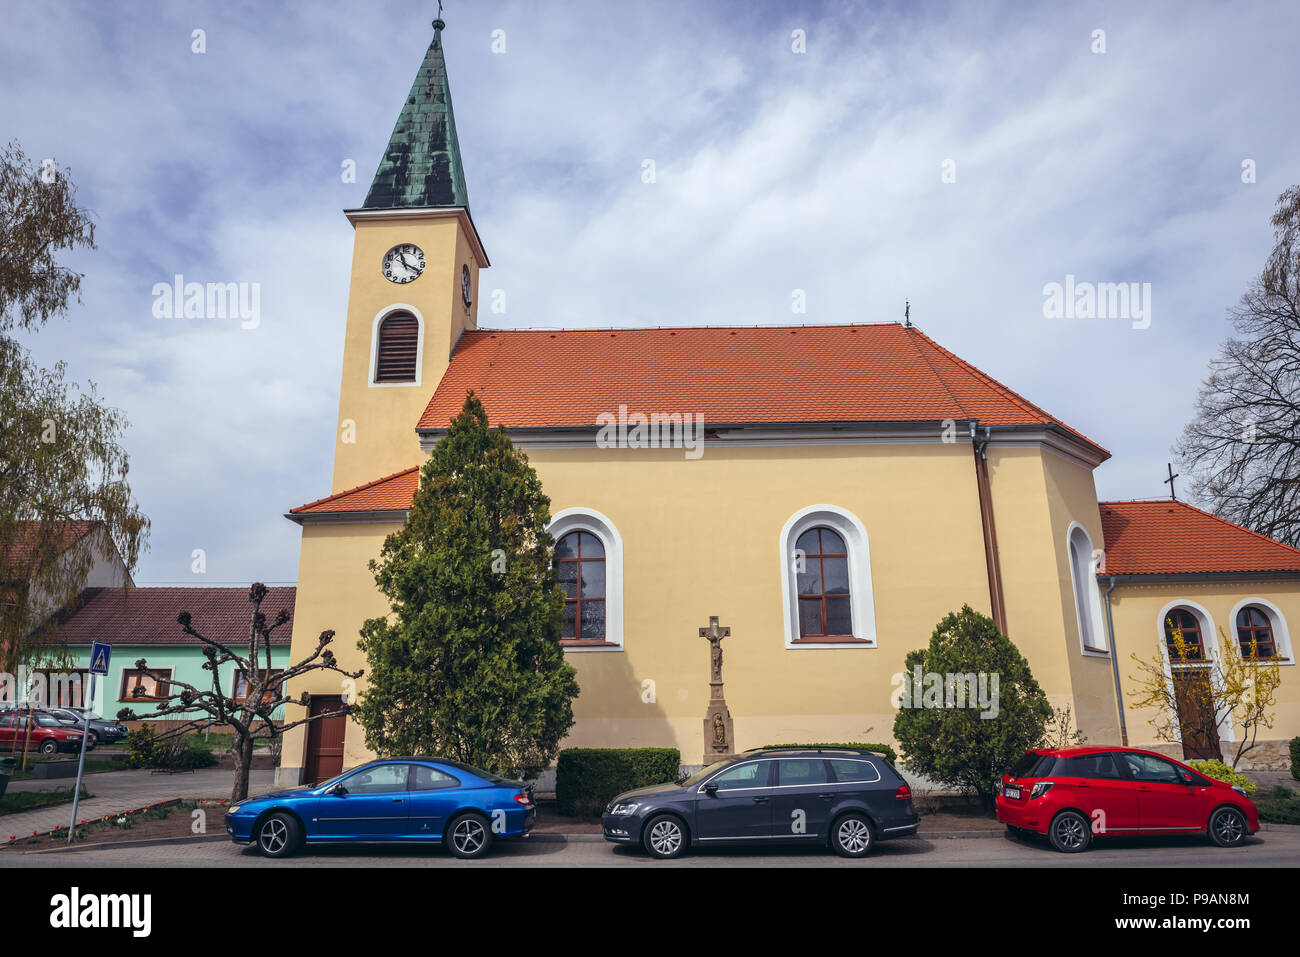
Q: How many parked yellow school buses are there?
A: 0